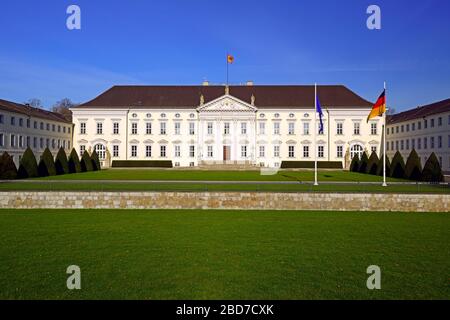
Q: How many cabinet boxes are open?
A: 0